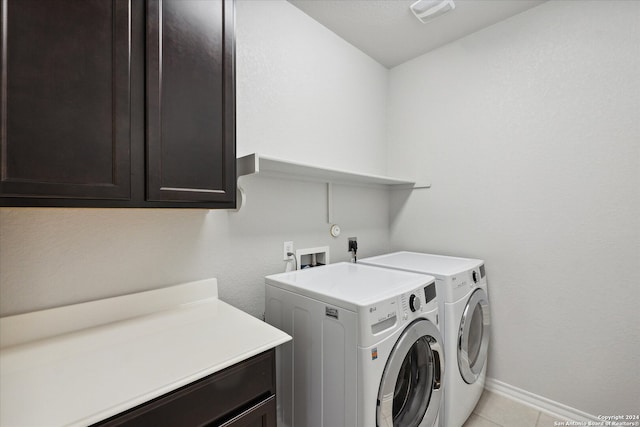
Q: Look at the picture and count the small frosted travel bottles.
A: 0